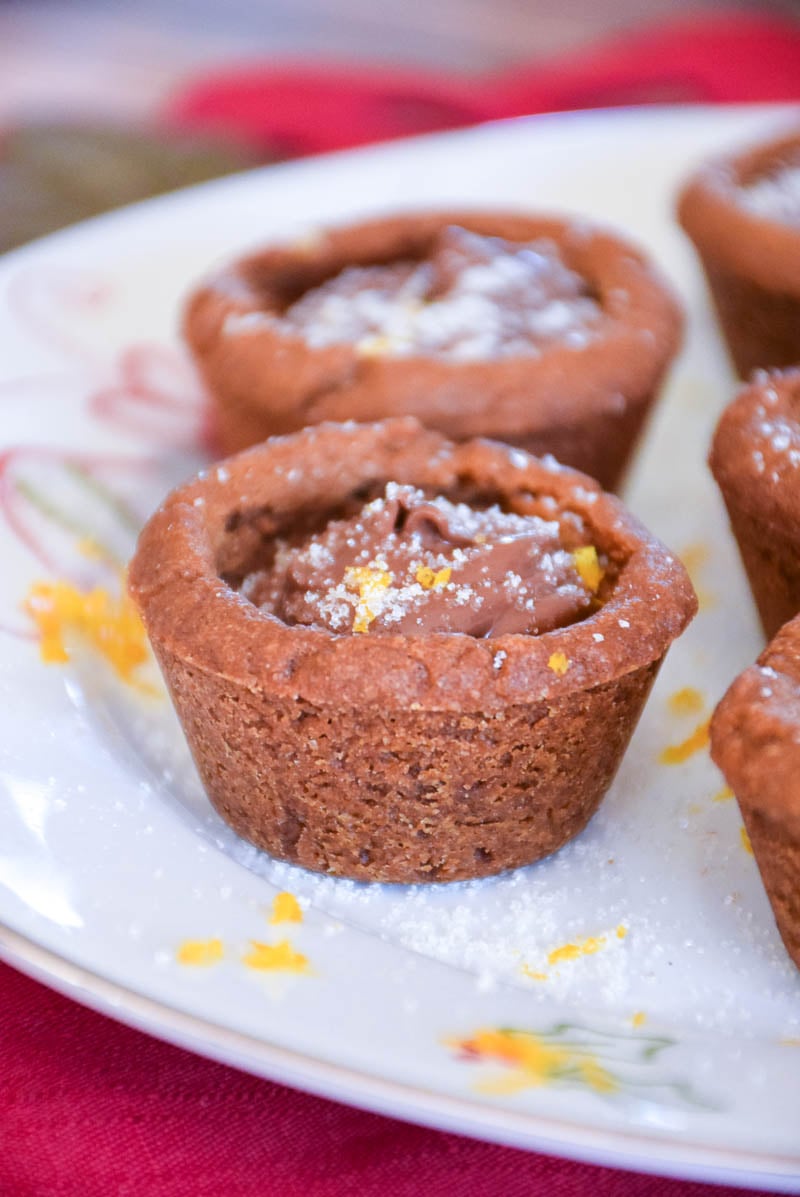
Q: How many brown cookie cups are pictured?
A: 5